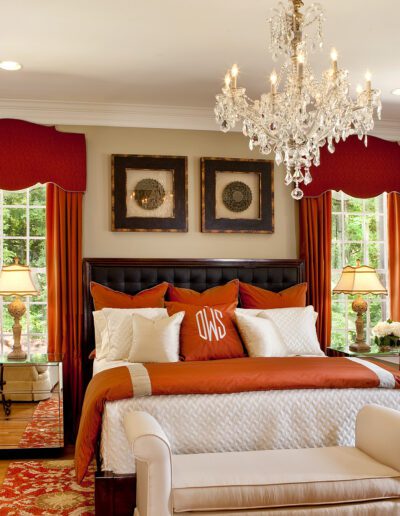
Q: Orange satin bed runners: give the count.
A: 1